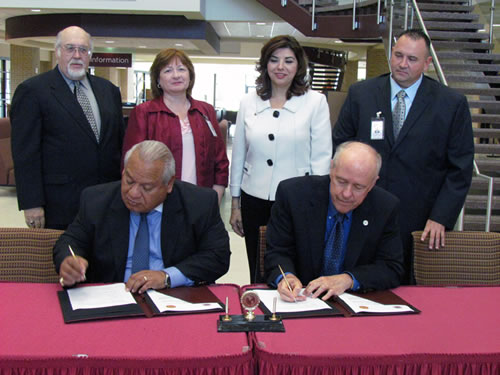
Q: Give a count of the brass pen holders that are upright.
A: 2